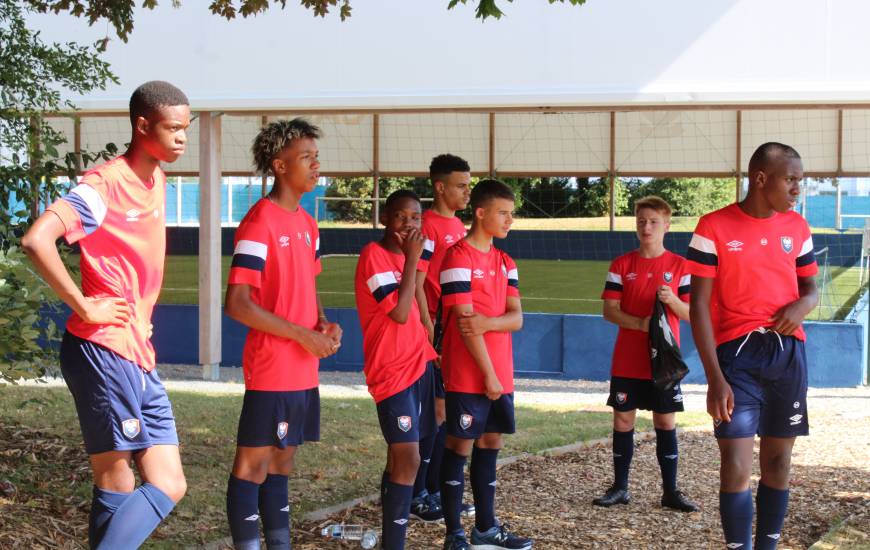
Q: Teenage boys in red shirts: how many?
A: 7